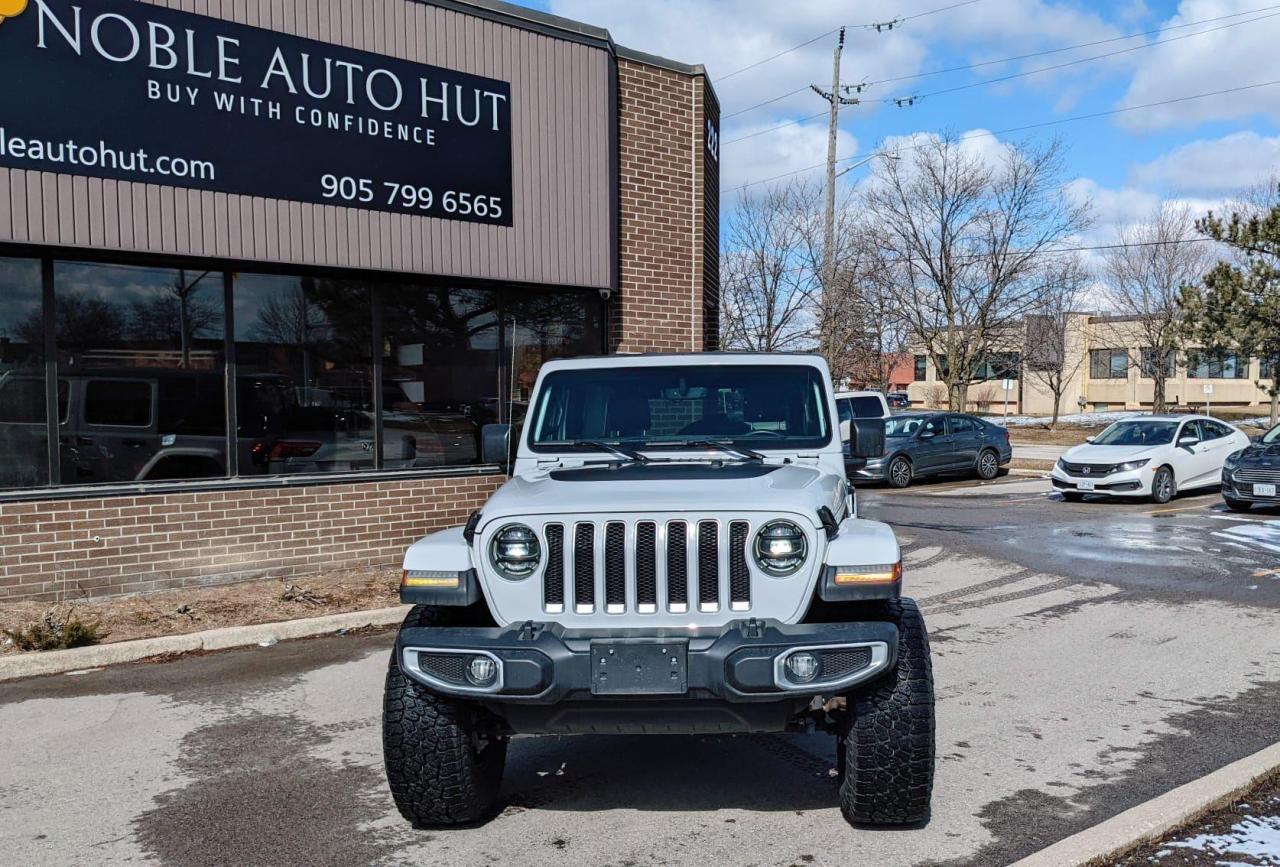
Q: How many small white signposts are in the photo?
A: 2